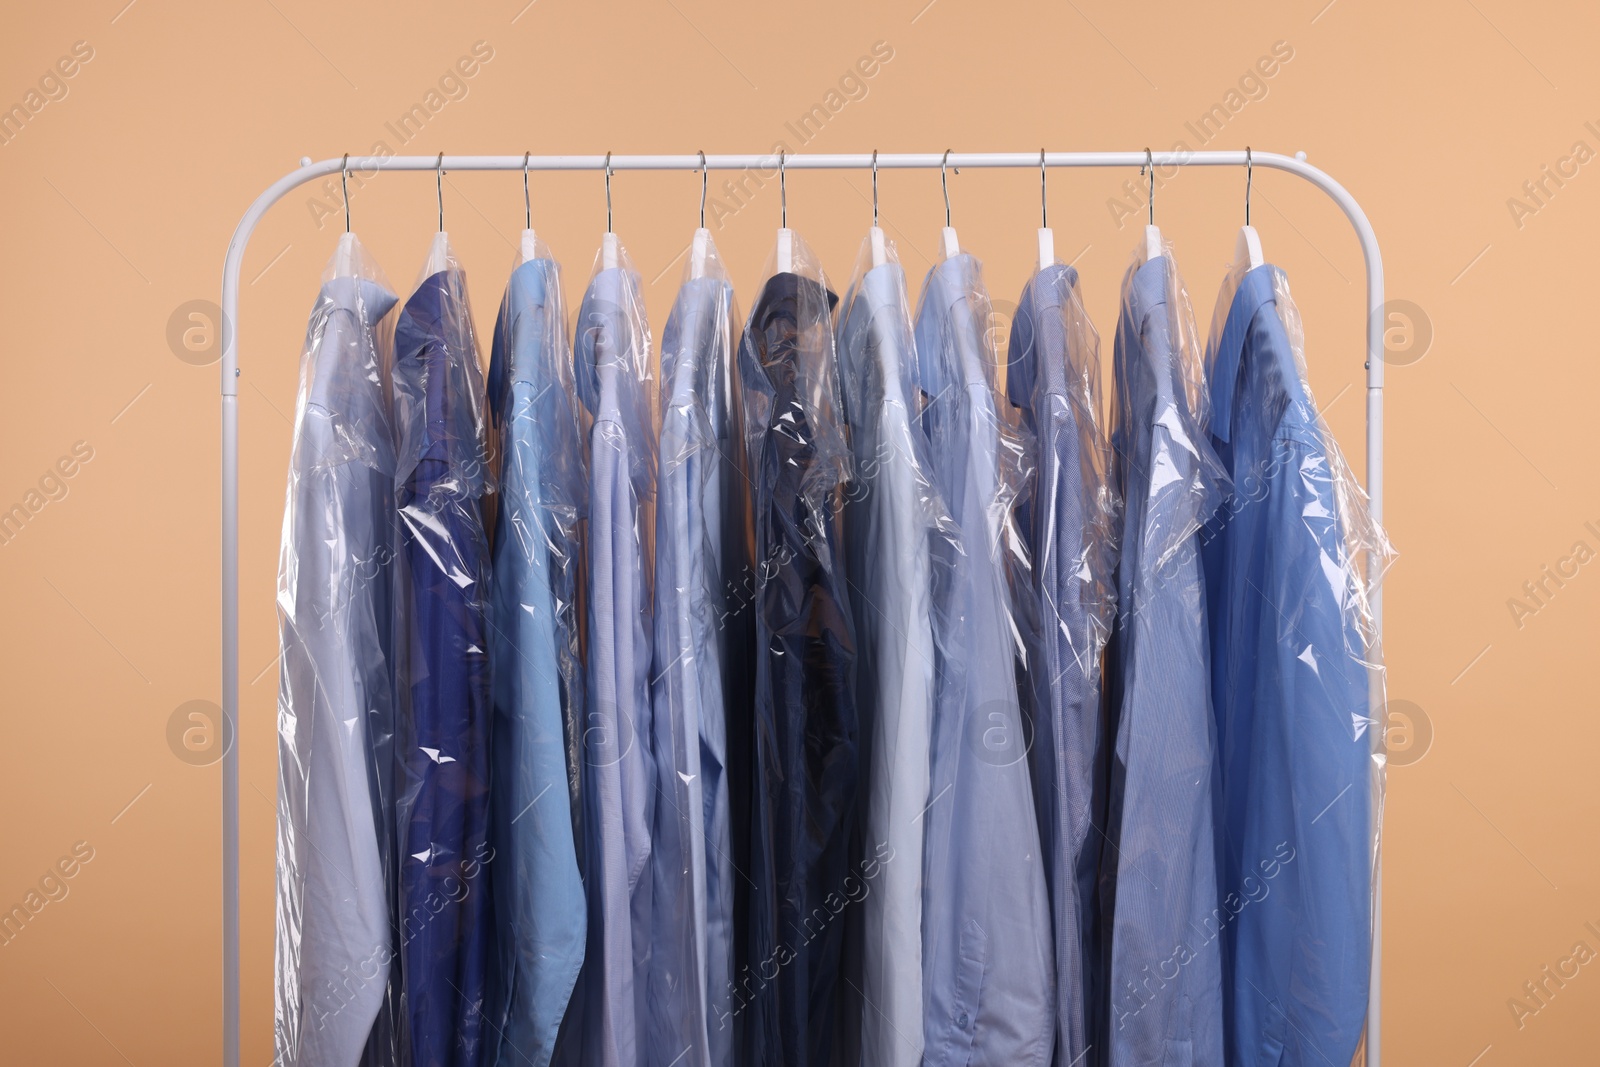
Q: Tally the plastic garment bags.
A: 11